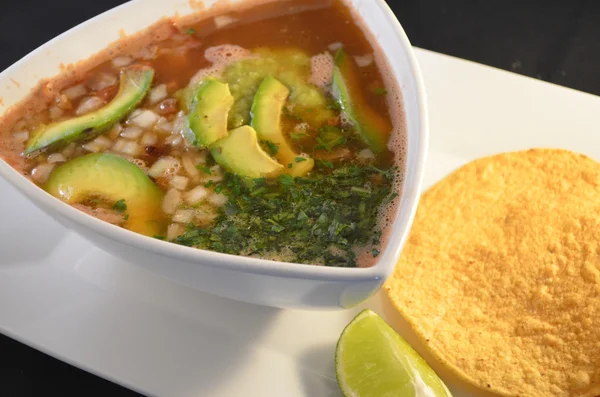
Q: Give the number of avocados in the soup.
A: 6